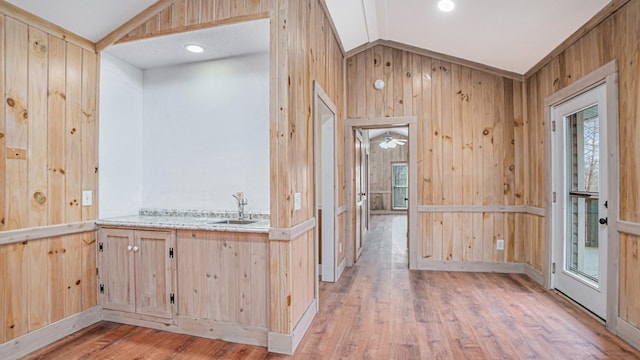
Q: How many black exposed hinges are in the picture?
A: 4